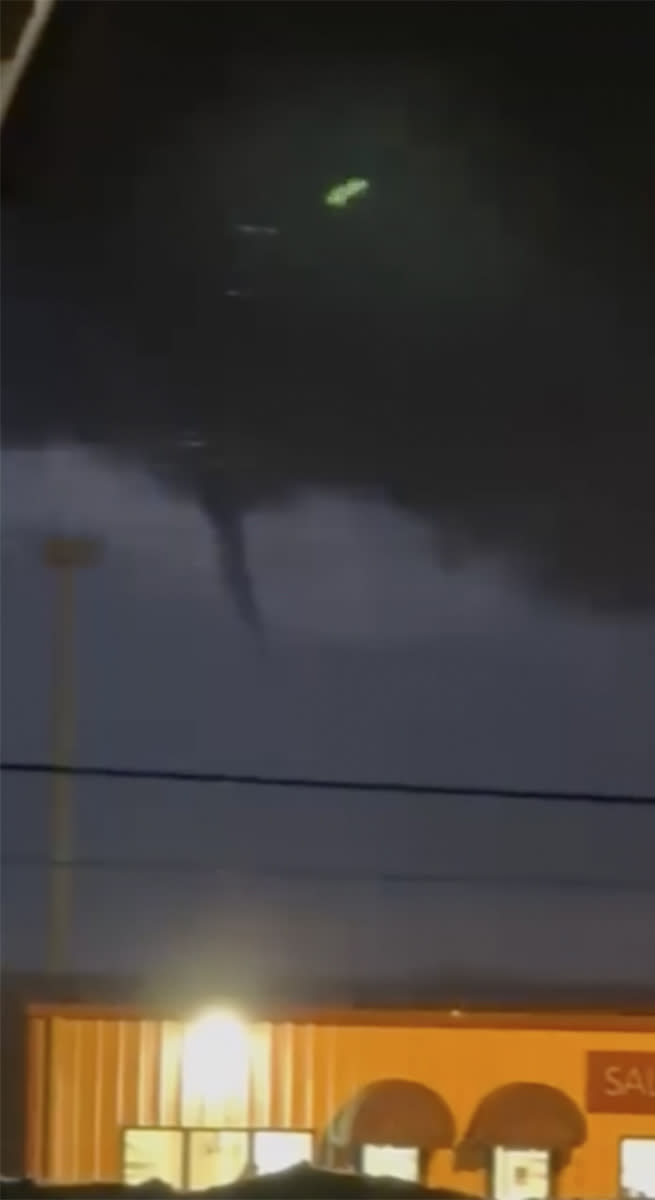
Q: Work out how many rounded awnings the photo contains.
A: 2